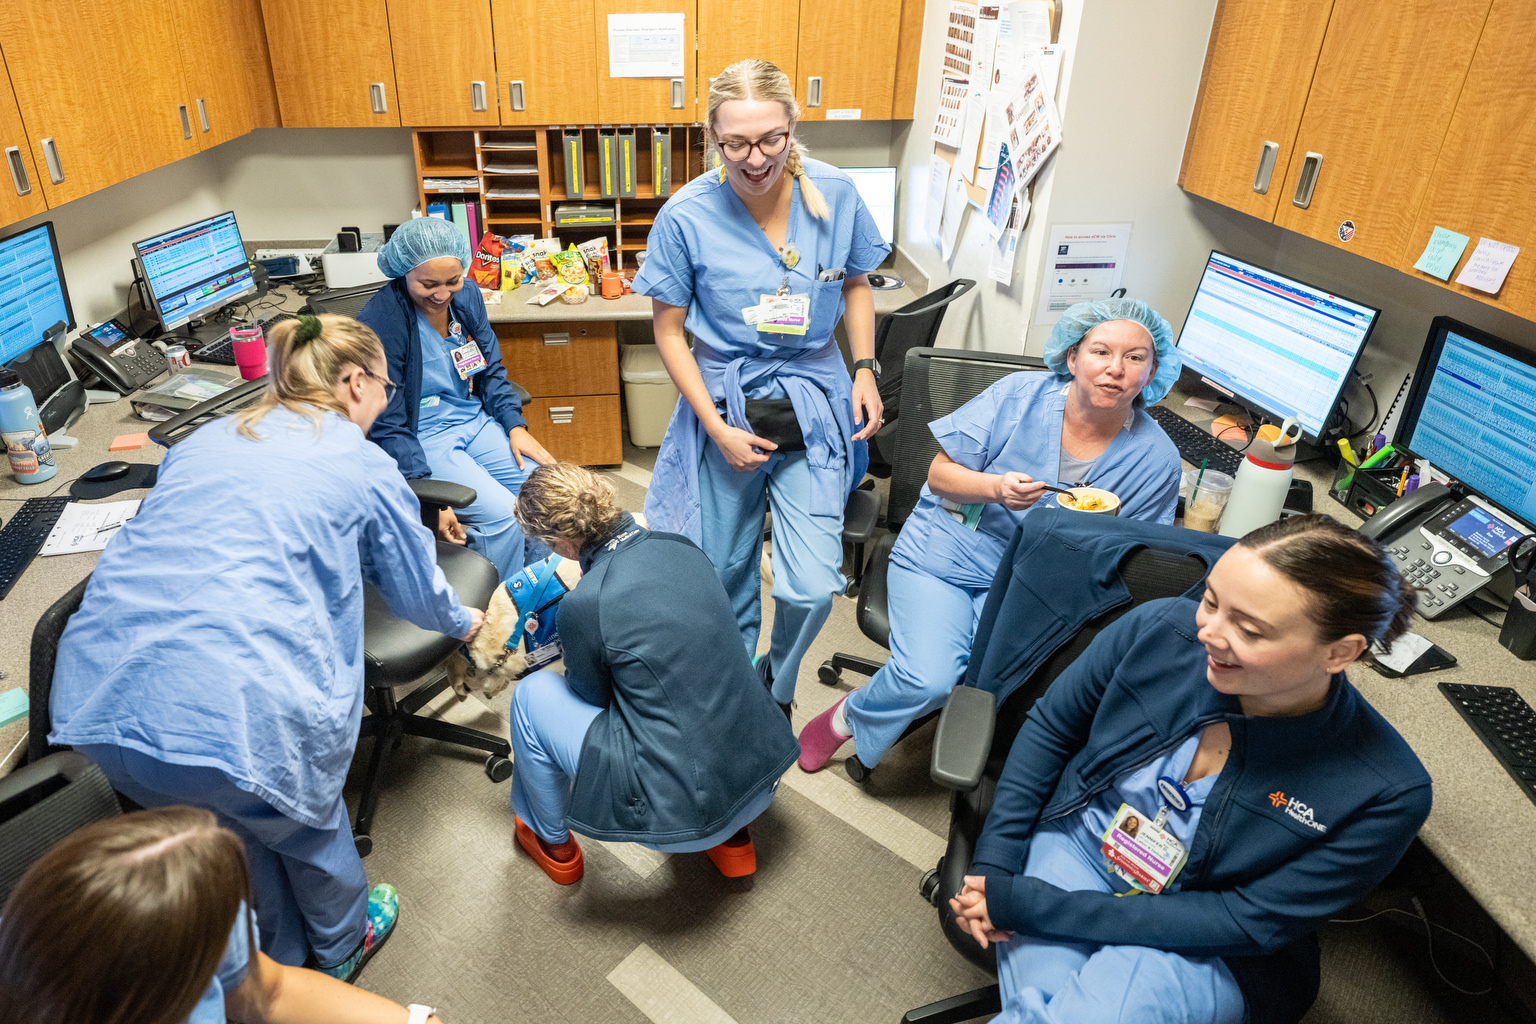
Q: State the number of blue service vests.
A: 1